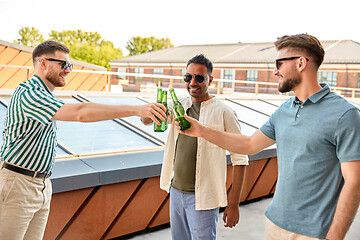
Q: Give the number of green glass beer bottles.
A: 3